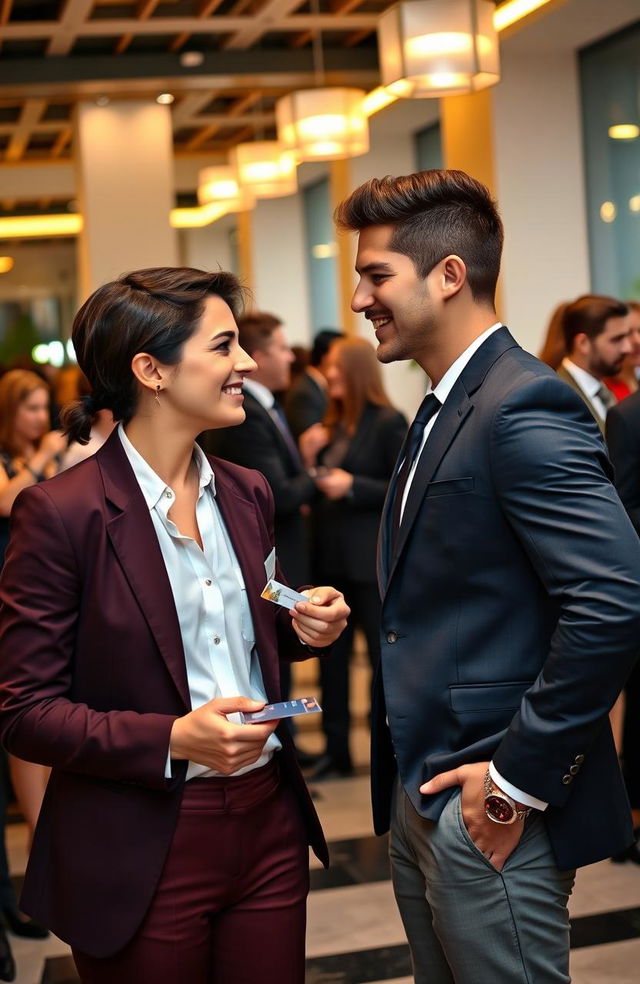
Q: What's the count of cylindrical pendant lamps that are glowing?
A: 4